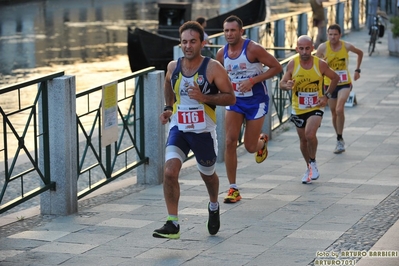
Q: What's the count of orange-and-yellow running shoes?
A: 2